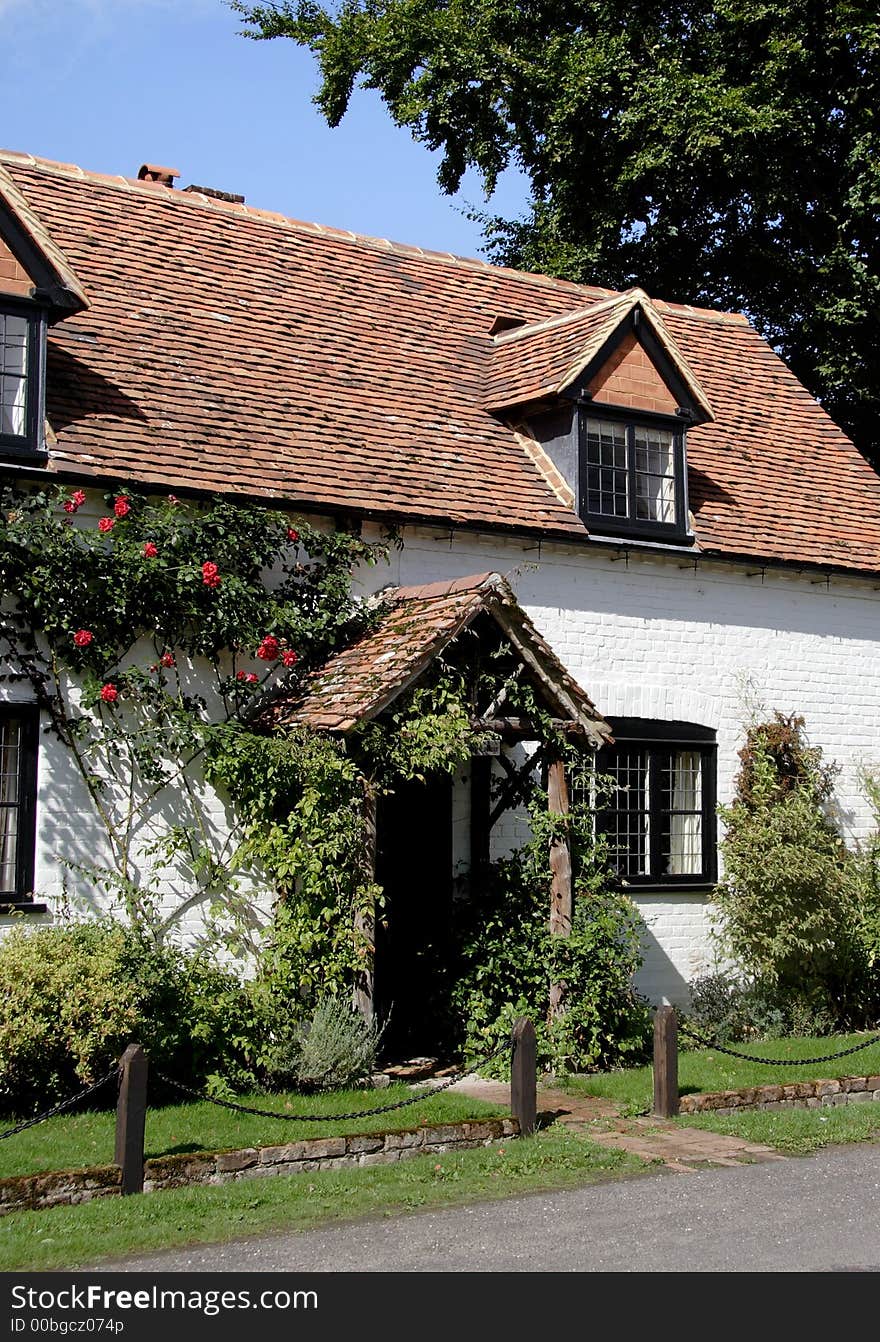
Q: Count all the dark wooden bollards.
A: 3